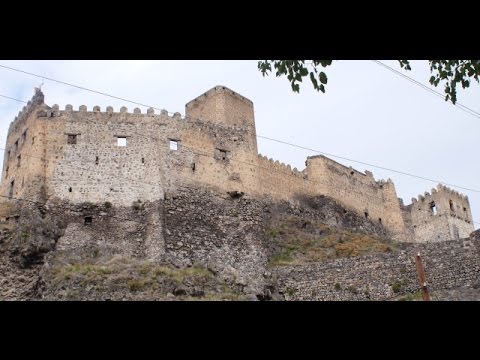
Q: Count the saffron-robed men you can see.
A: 0